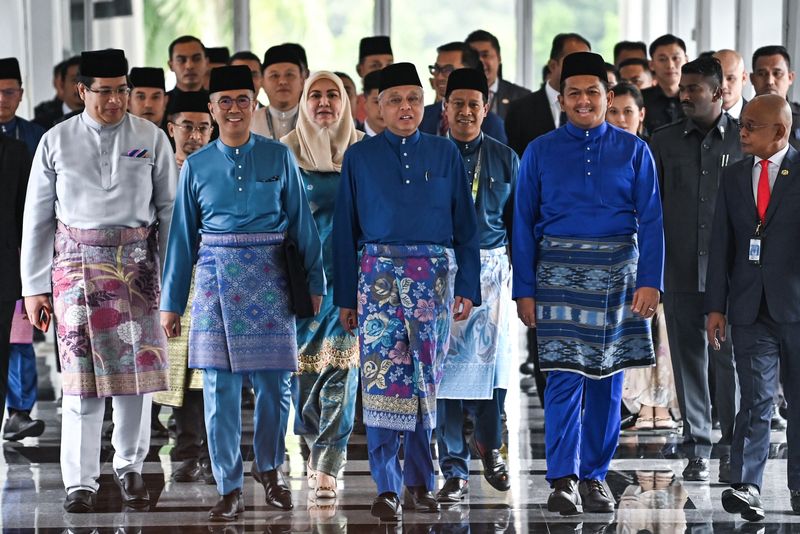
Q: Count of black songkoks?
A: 12